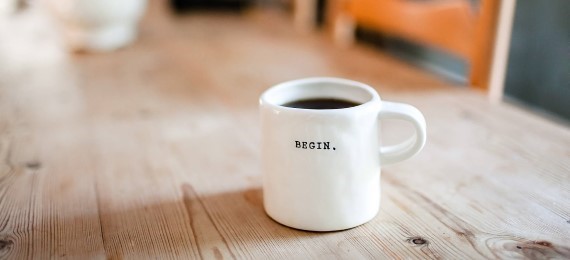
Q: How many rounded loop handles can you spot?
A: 1